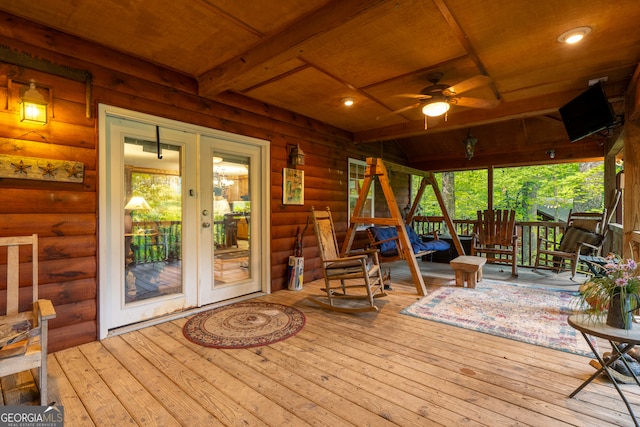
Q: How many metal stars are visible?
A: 3